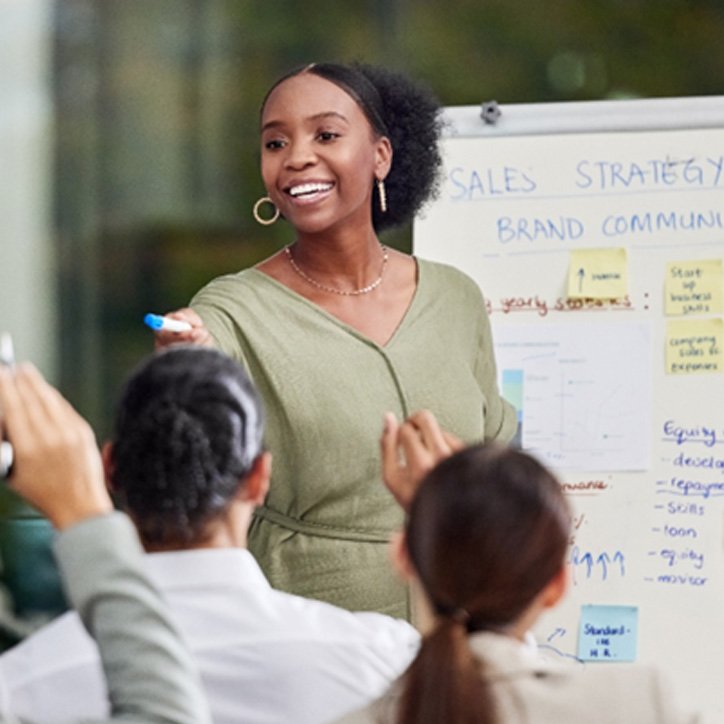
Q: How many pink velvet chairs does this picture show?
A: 0